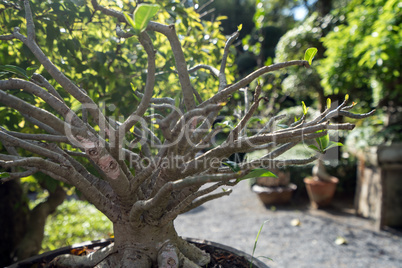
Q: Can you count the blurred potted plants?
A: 2